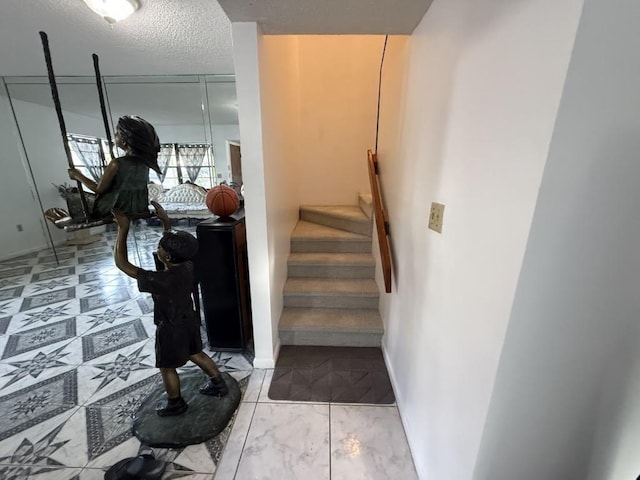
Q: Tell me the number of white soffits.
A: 1